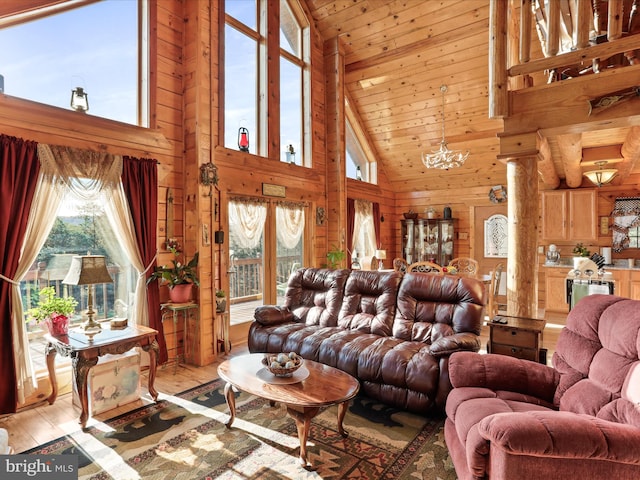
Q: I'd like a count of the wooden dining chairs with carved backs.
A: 4